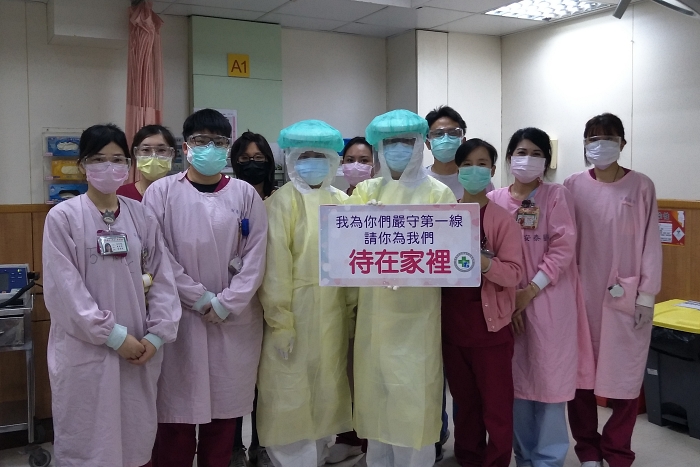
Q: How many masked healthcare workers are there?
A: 11